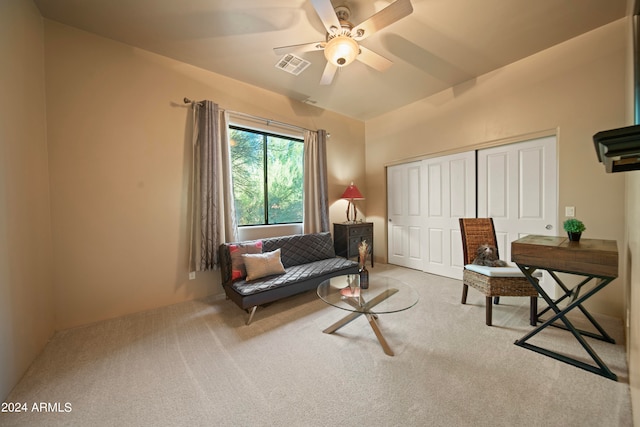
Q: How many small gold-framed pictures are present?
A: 0